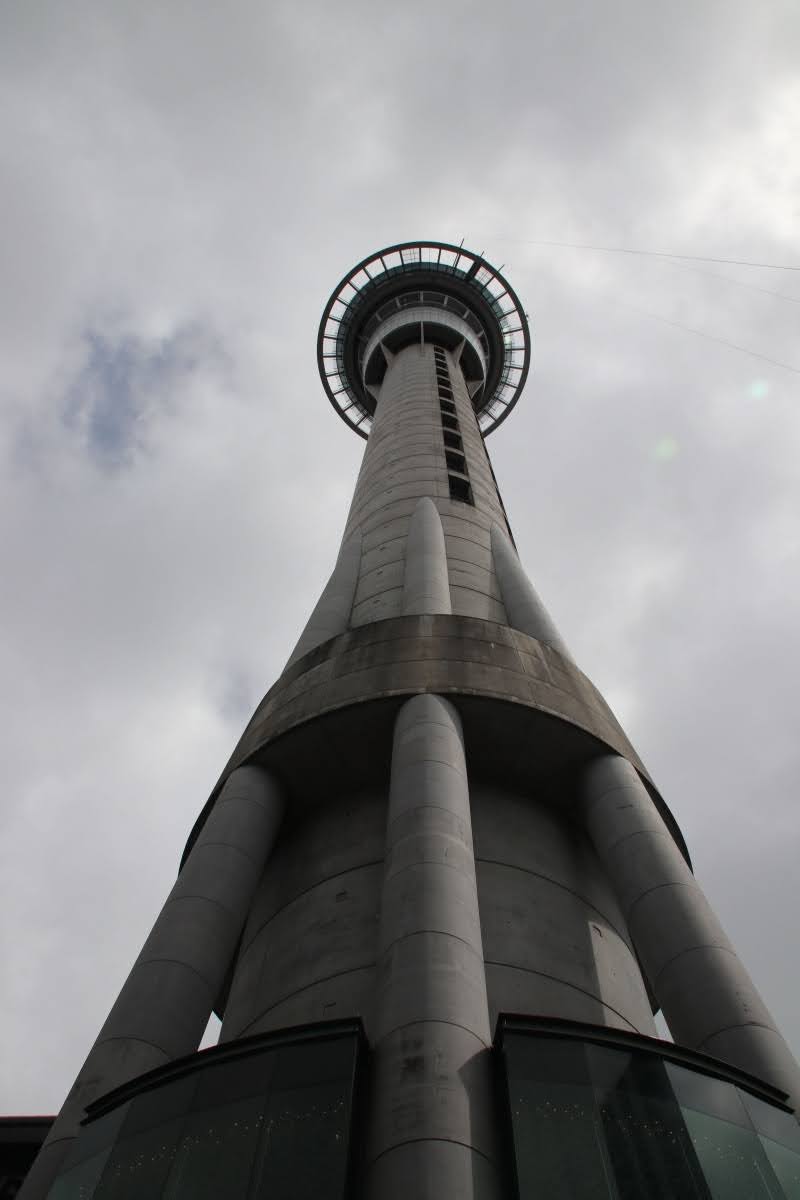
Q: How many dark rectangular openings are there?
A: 11